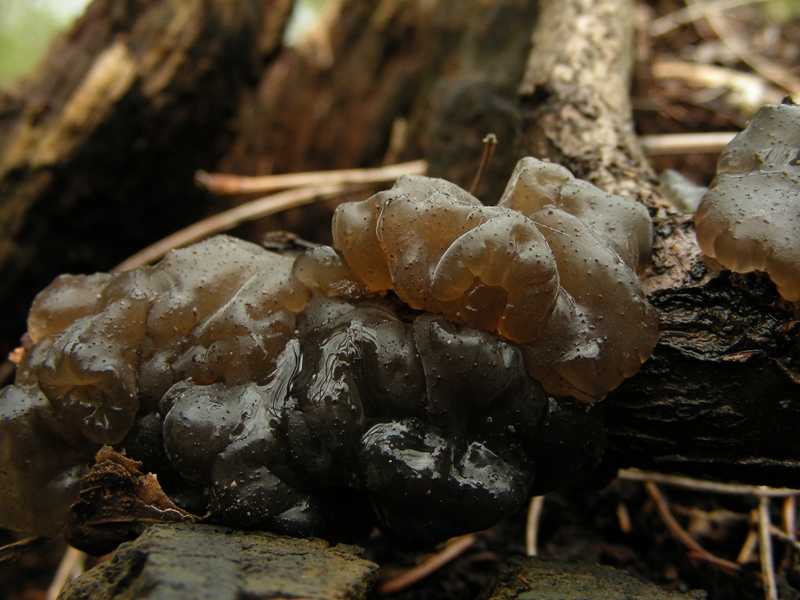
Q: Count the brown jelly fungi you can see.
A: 3